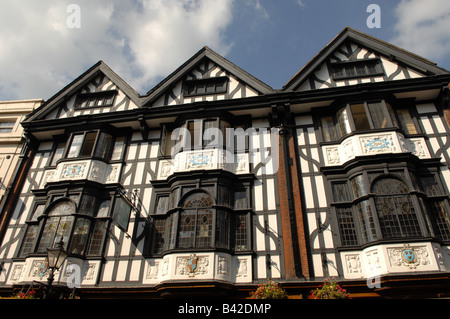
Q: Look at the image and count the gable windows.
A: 3